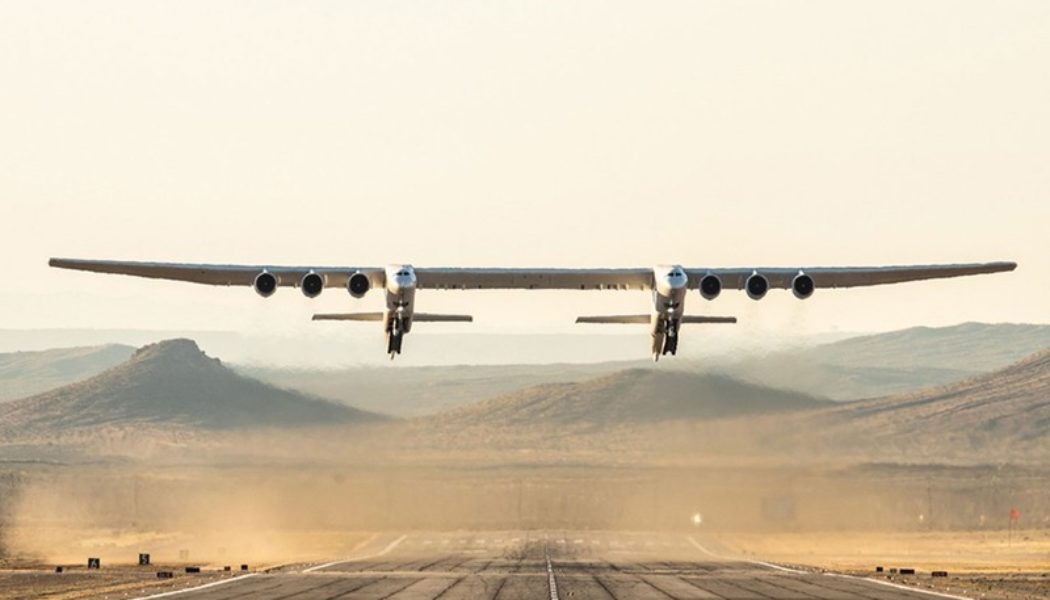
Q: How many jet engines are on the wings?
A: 6